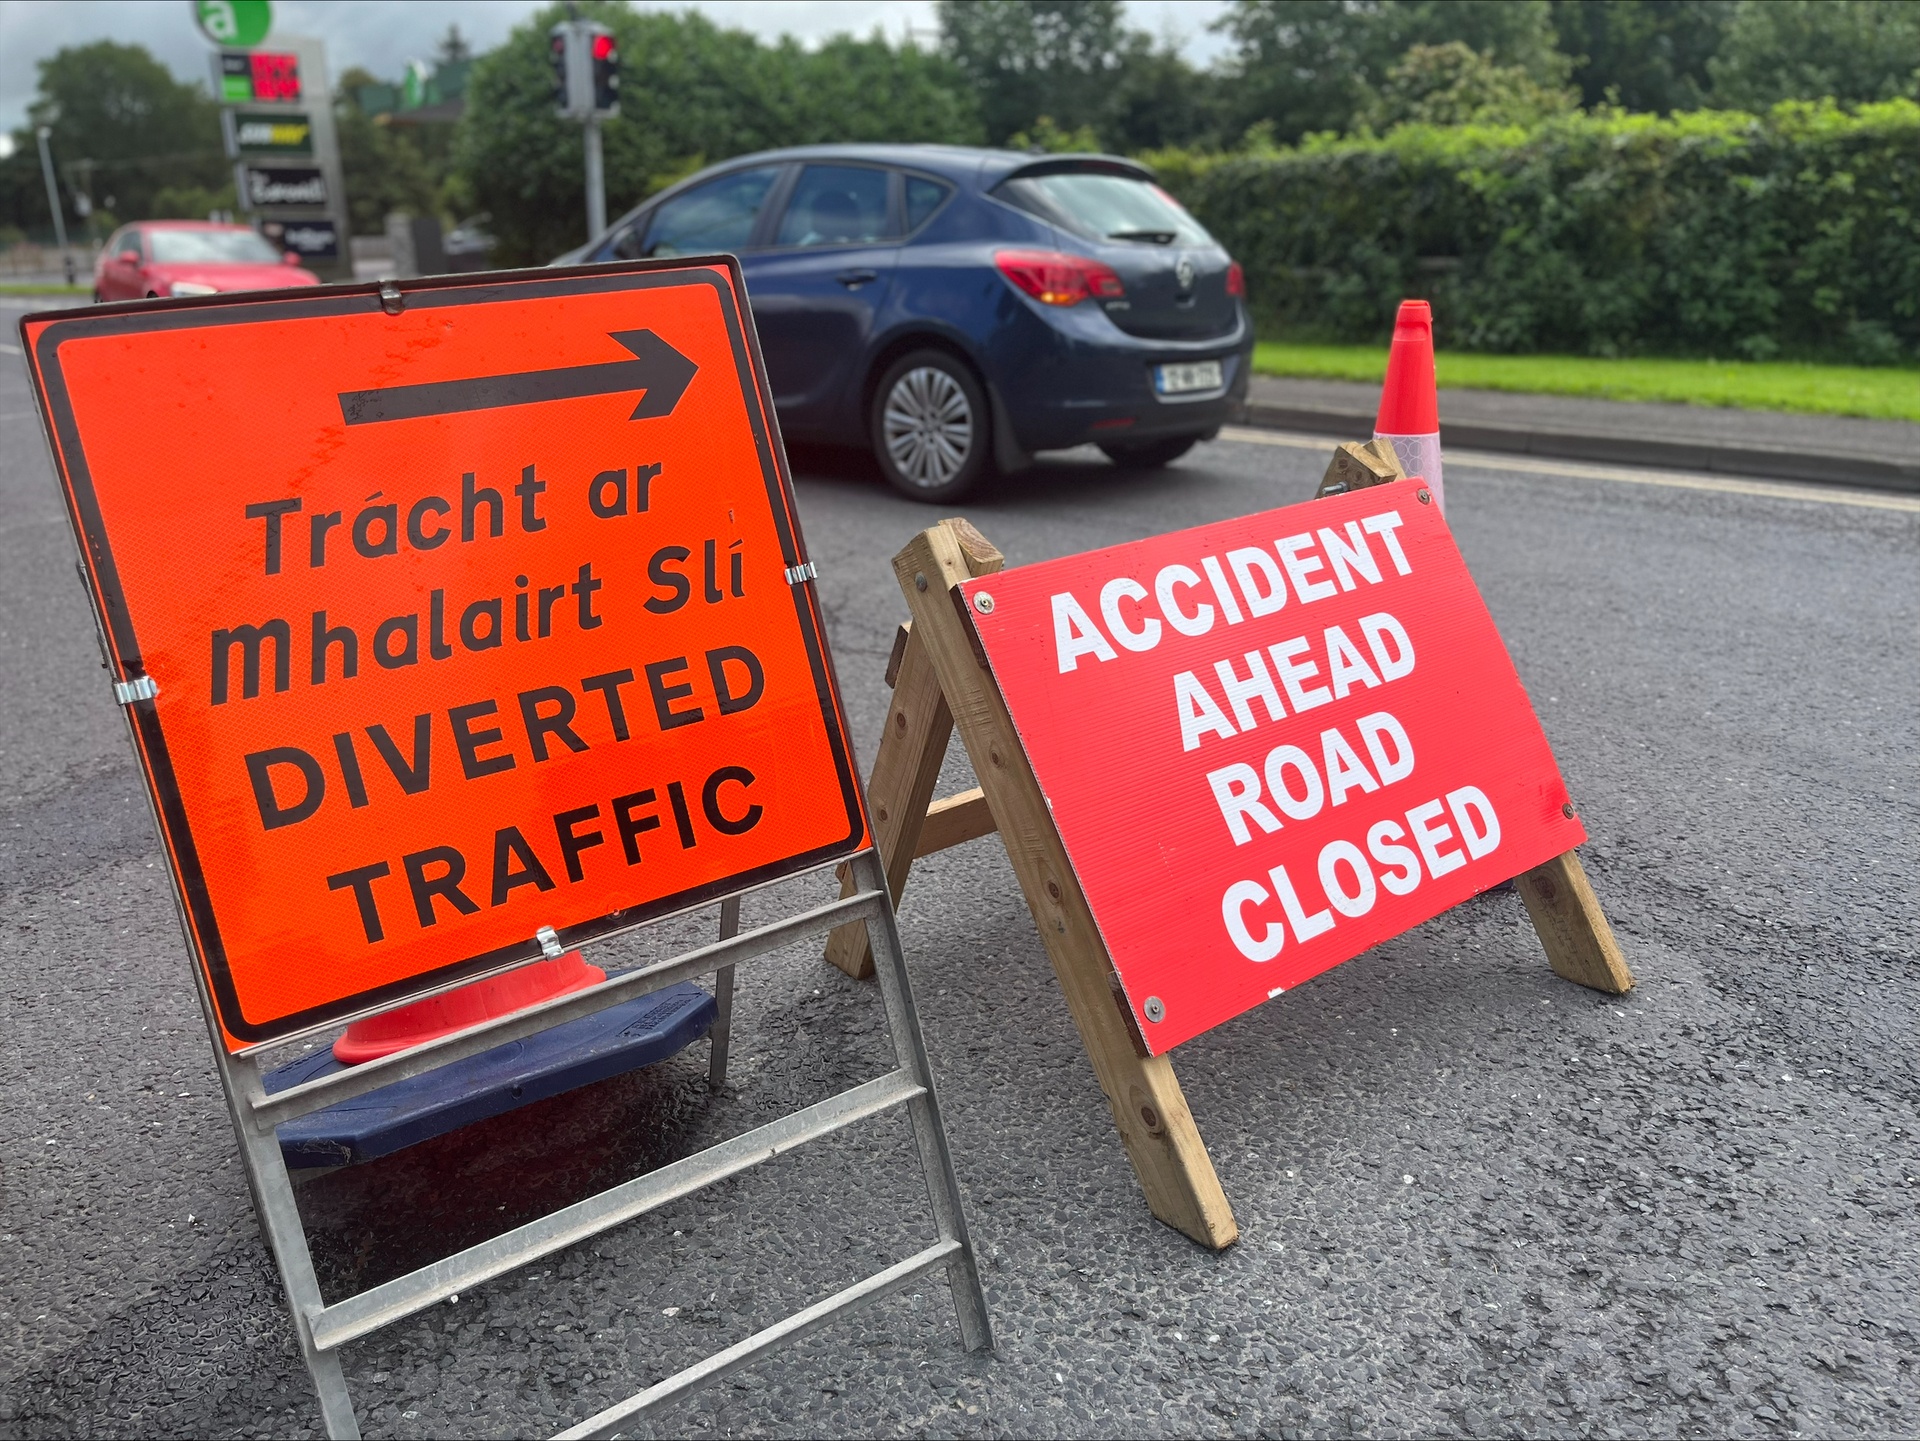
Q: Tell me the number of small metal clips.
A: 4